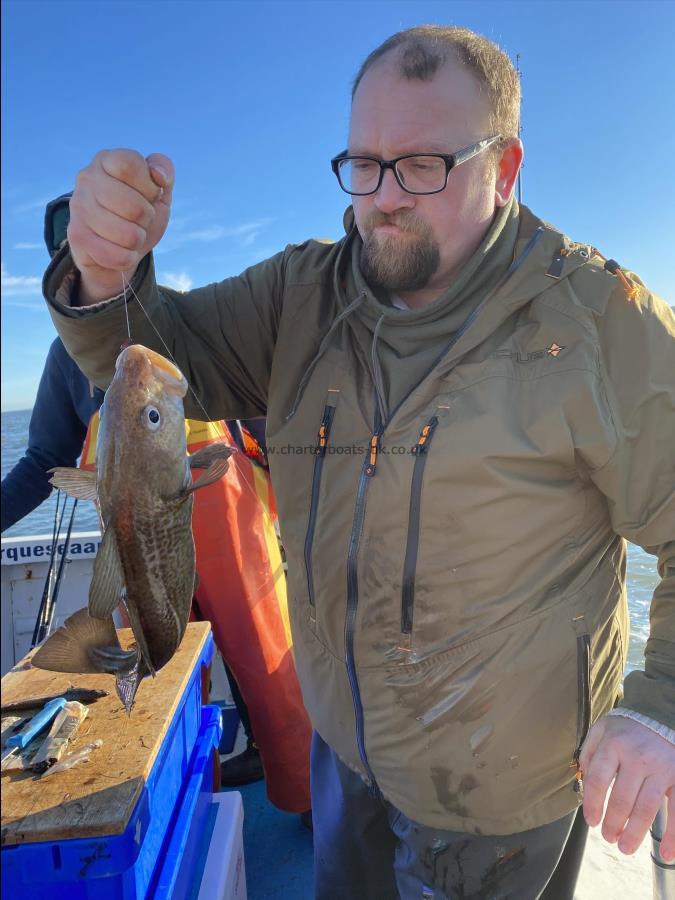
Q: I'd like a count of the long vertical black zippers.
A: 4